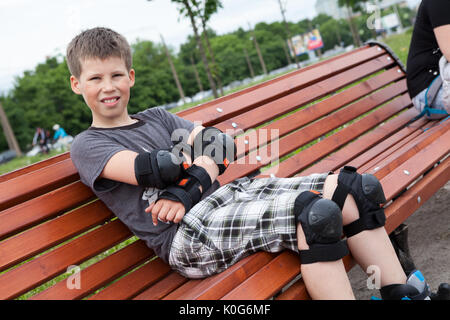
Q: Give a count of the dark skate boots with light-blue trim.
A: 1